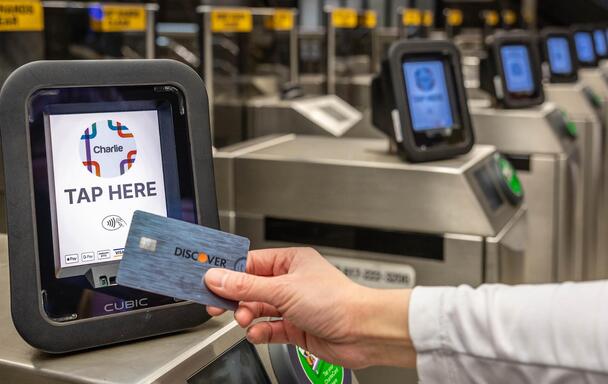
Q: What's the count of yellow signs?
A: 11